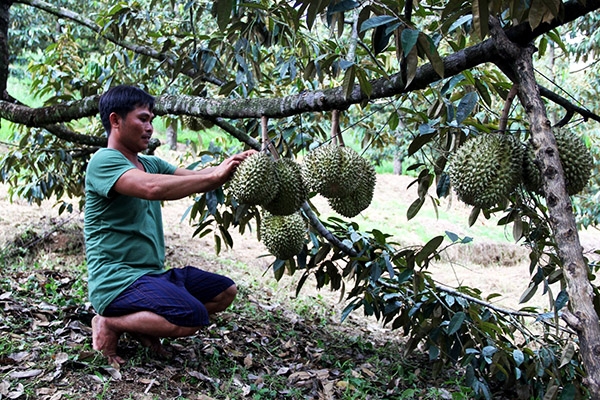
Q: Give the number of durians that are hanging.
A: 7